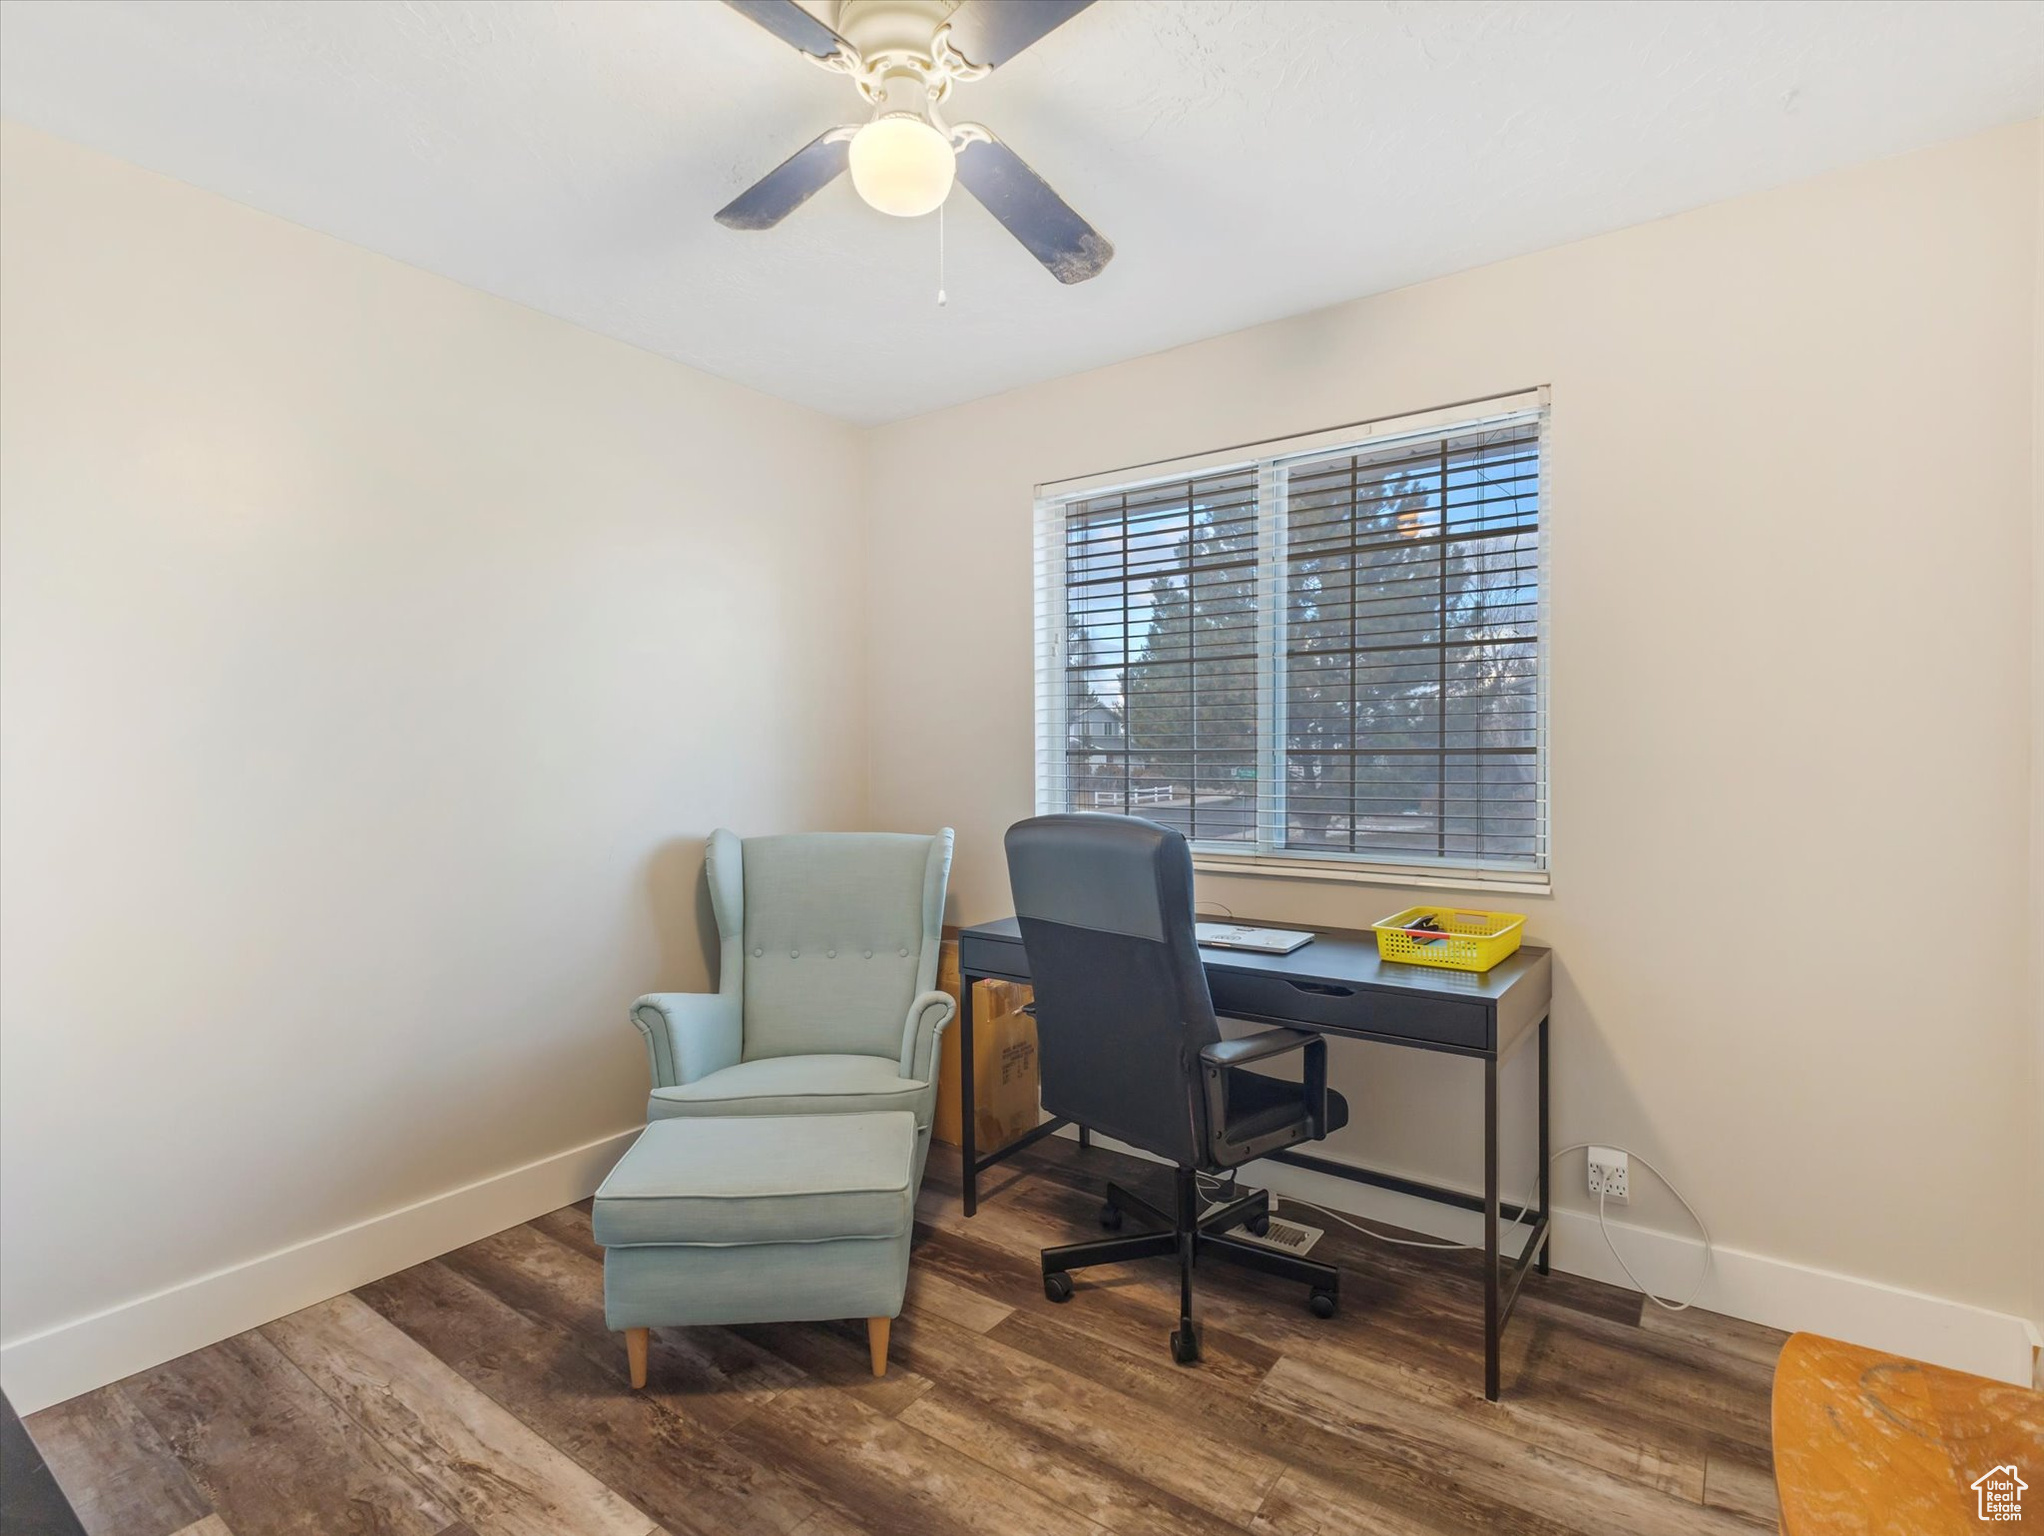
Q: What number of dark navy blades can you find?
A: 4